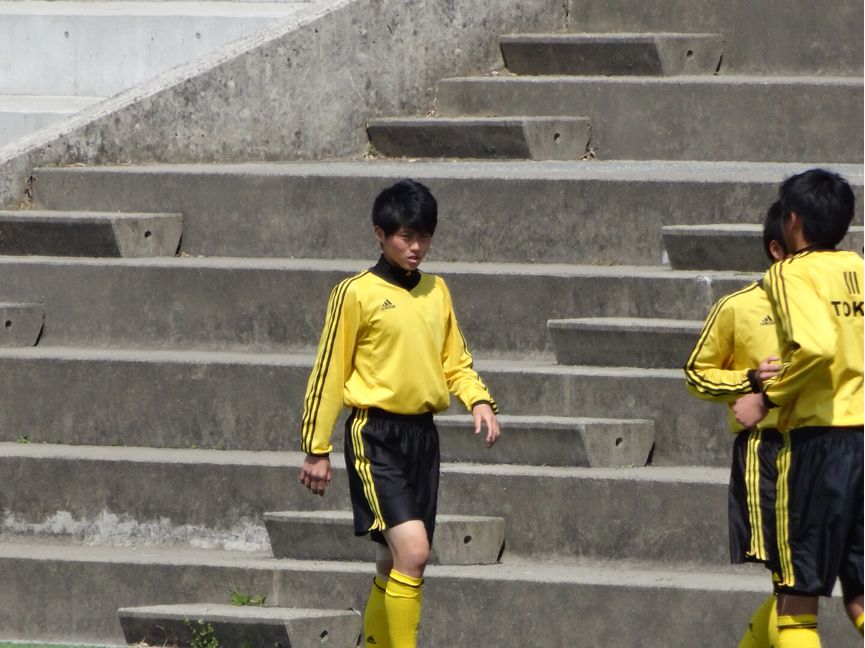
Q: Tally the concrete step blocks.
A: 9